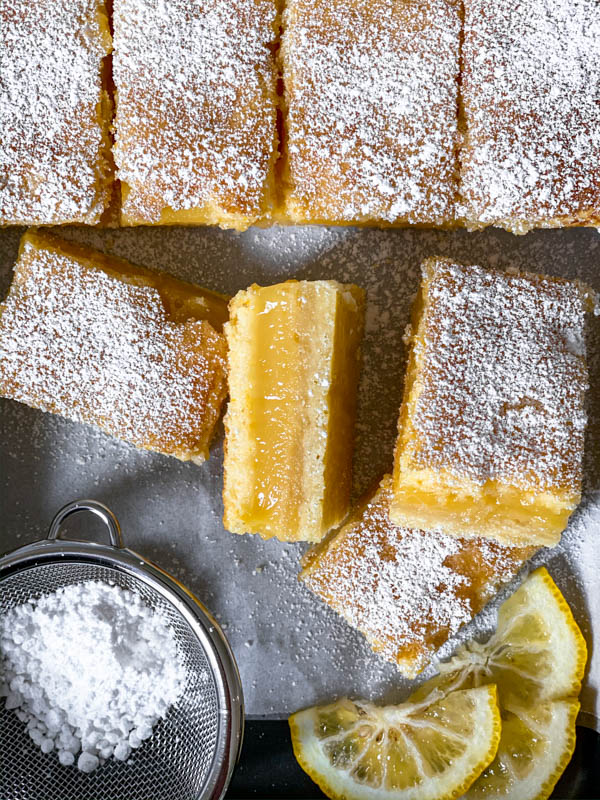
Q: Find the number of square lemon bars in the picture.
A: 8